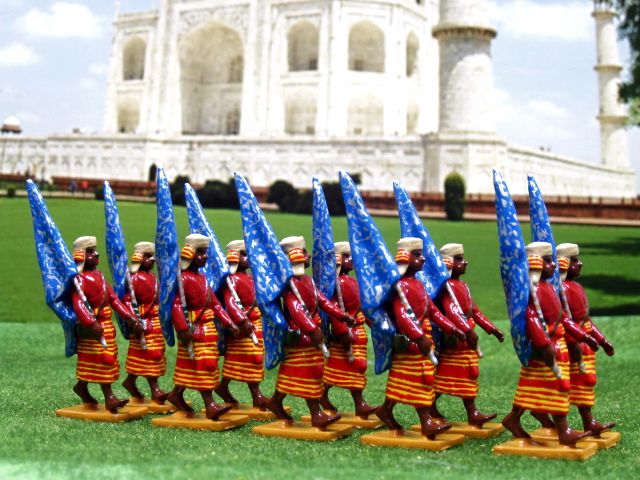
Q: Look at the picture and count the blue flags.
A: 10